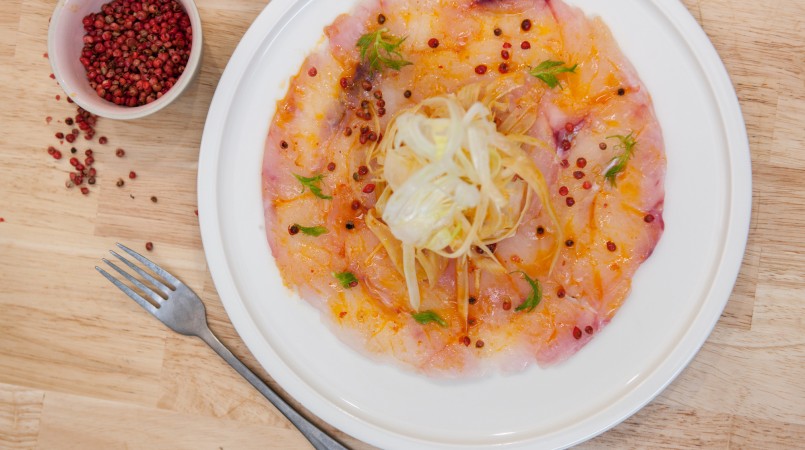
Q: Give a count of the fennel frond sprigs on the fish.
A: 8